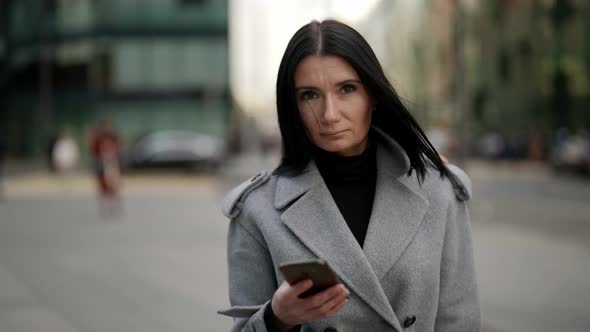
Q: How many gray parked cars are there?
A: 1